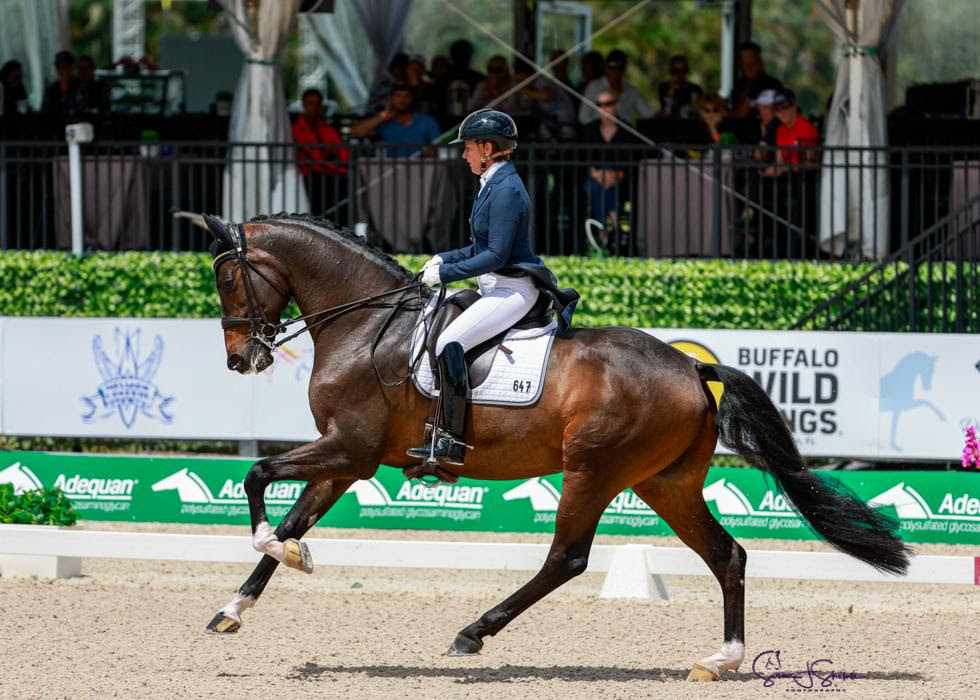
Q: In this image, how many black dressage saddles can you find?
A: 1